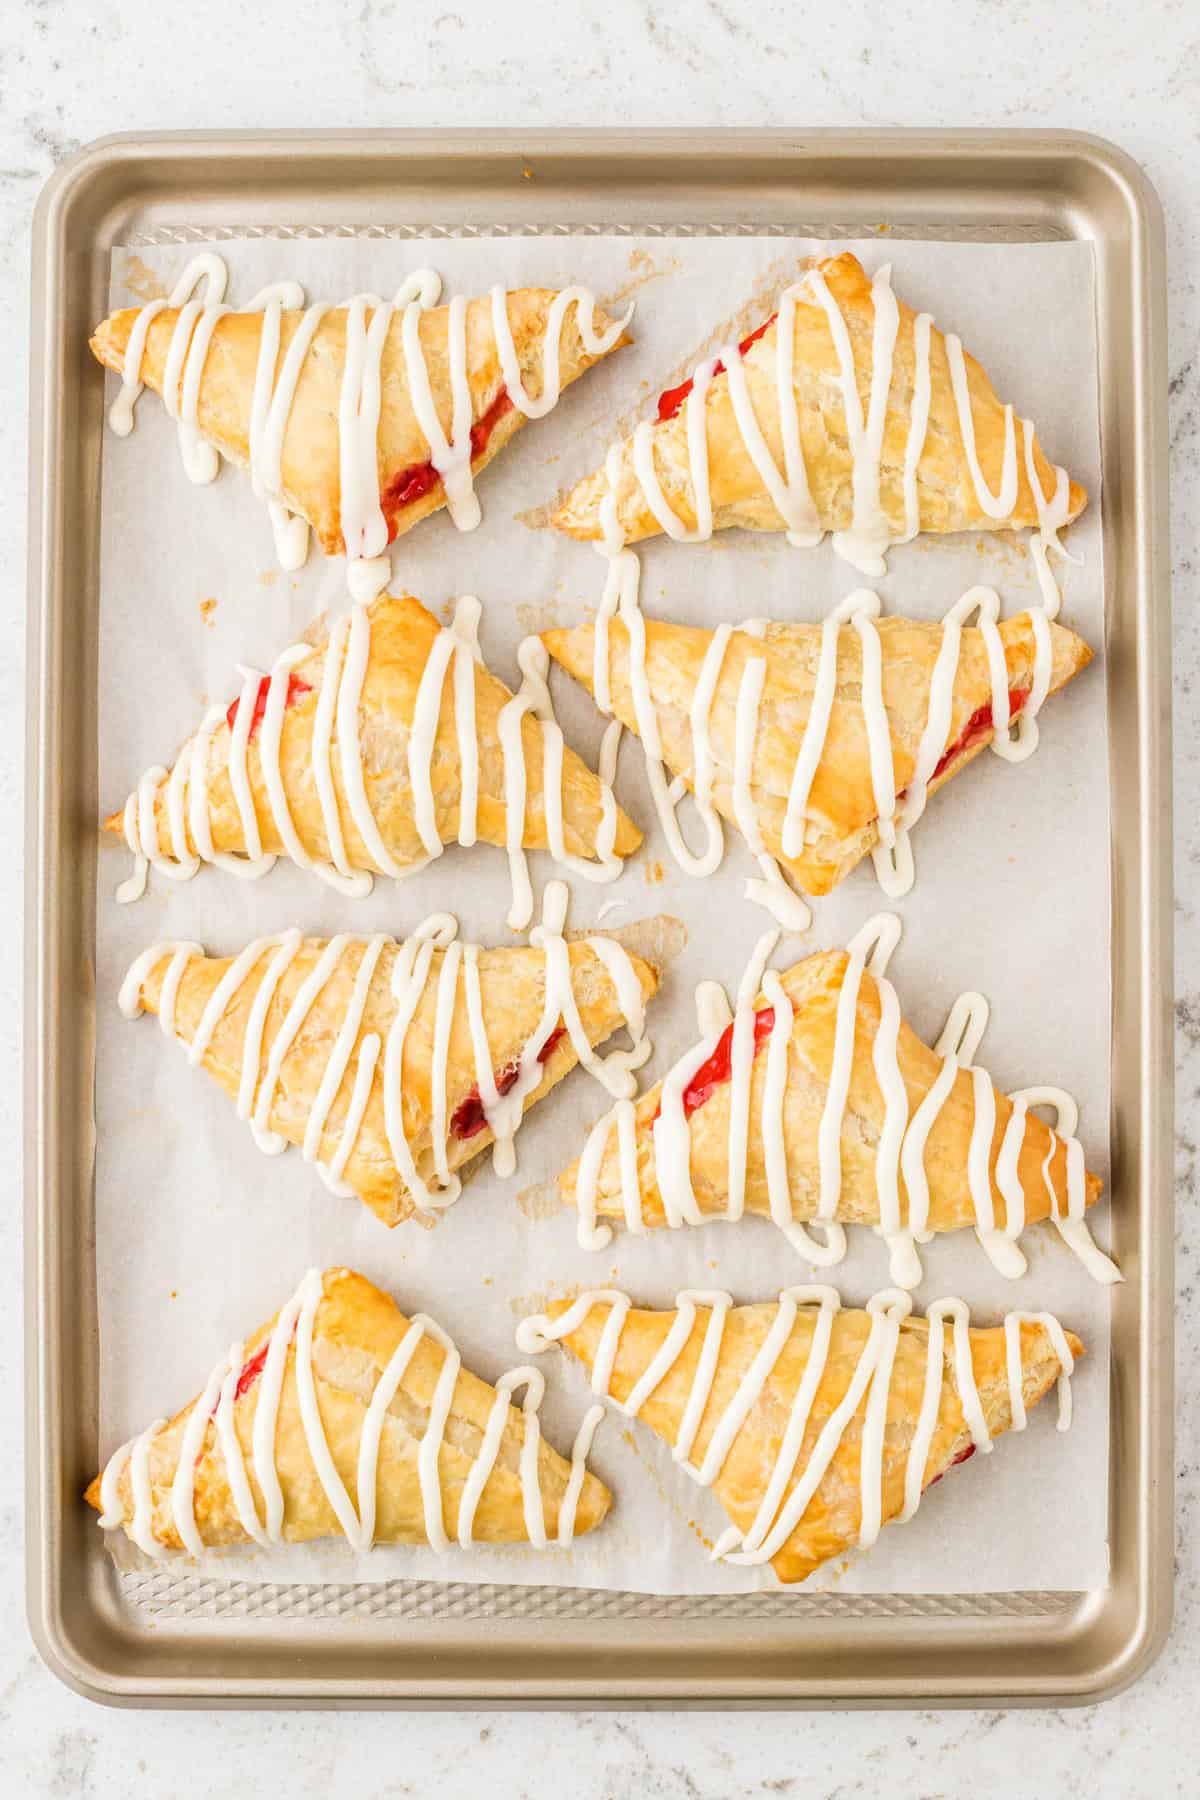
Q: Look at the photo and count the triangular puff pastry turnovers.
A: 8